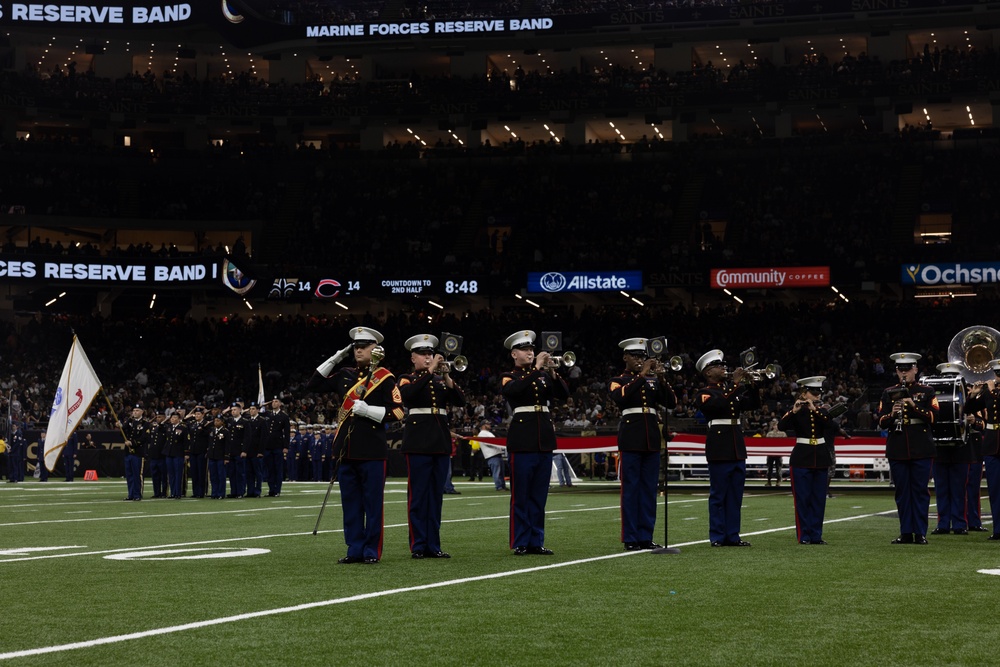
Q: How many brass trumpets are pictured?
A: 4